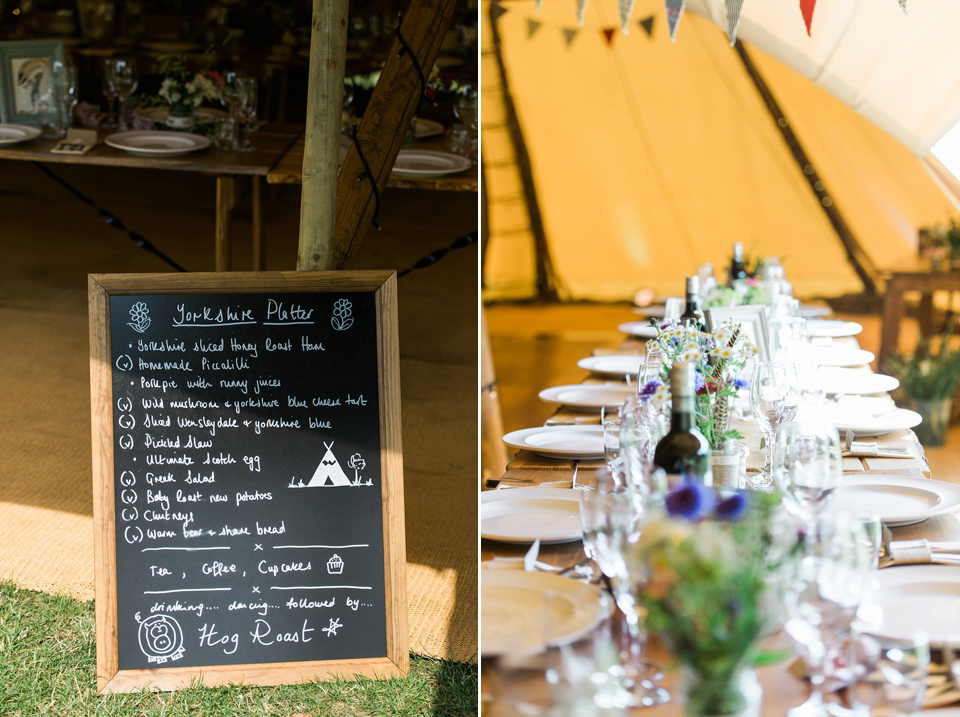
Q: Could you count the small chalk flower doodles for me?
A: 2